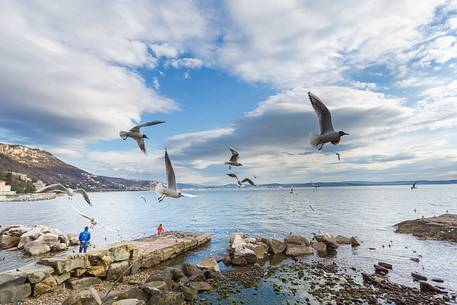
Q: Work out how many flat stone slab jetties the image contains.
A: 1